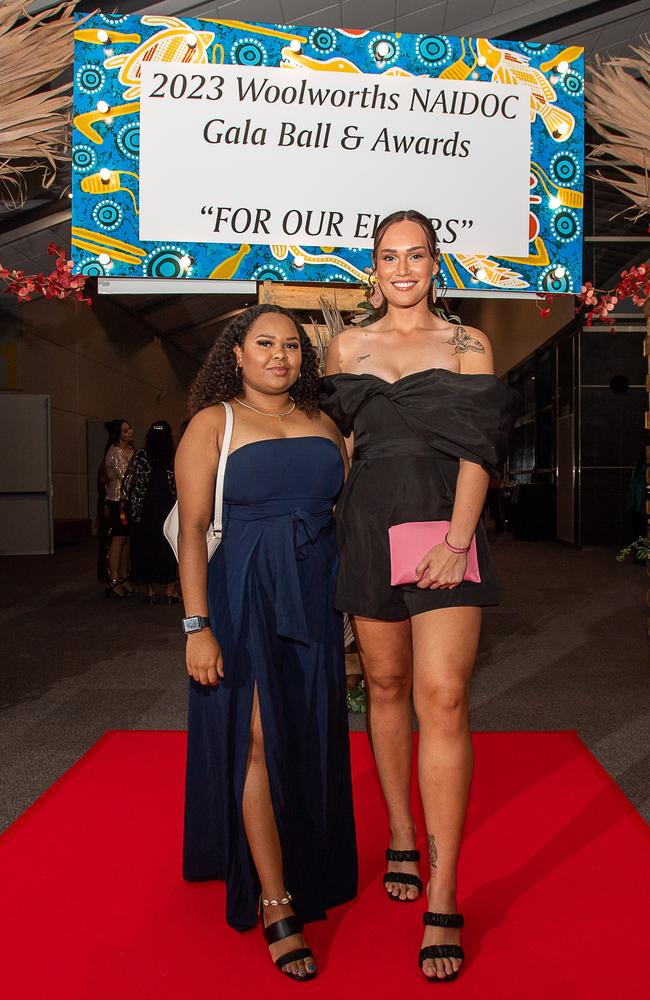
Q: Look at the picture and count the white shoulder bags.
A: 1